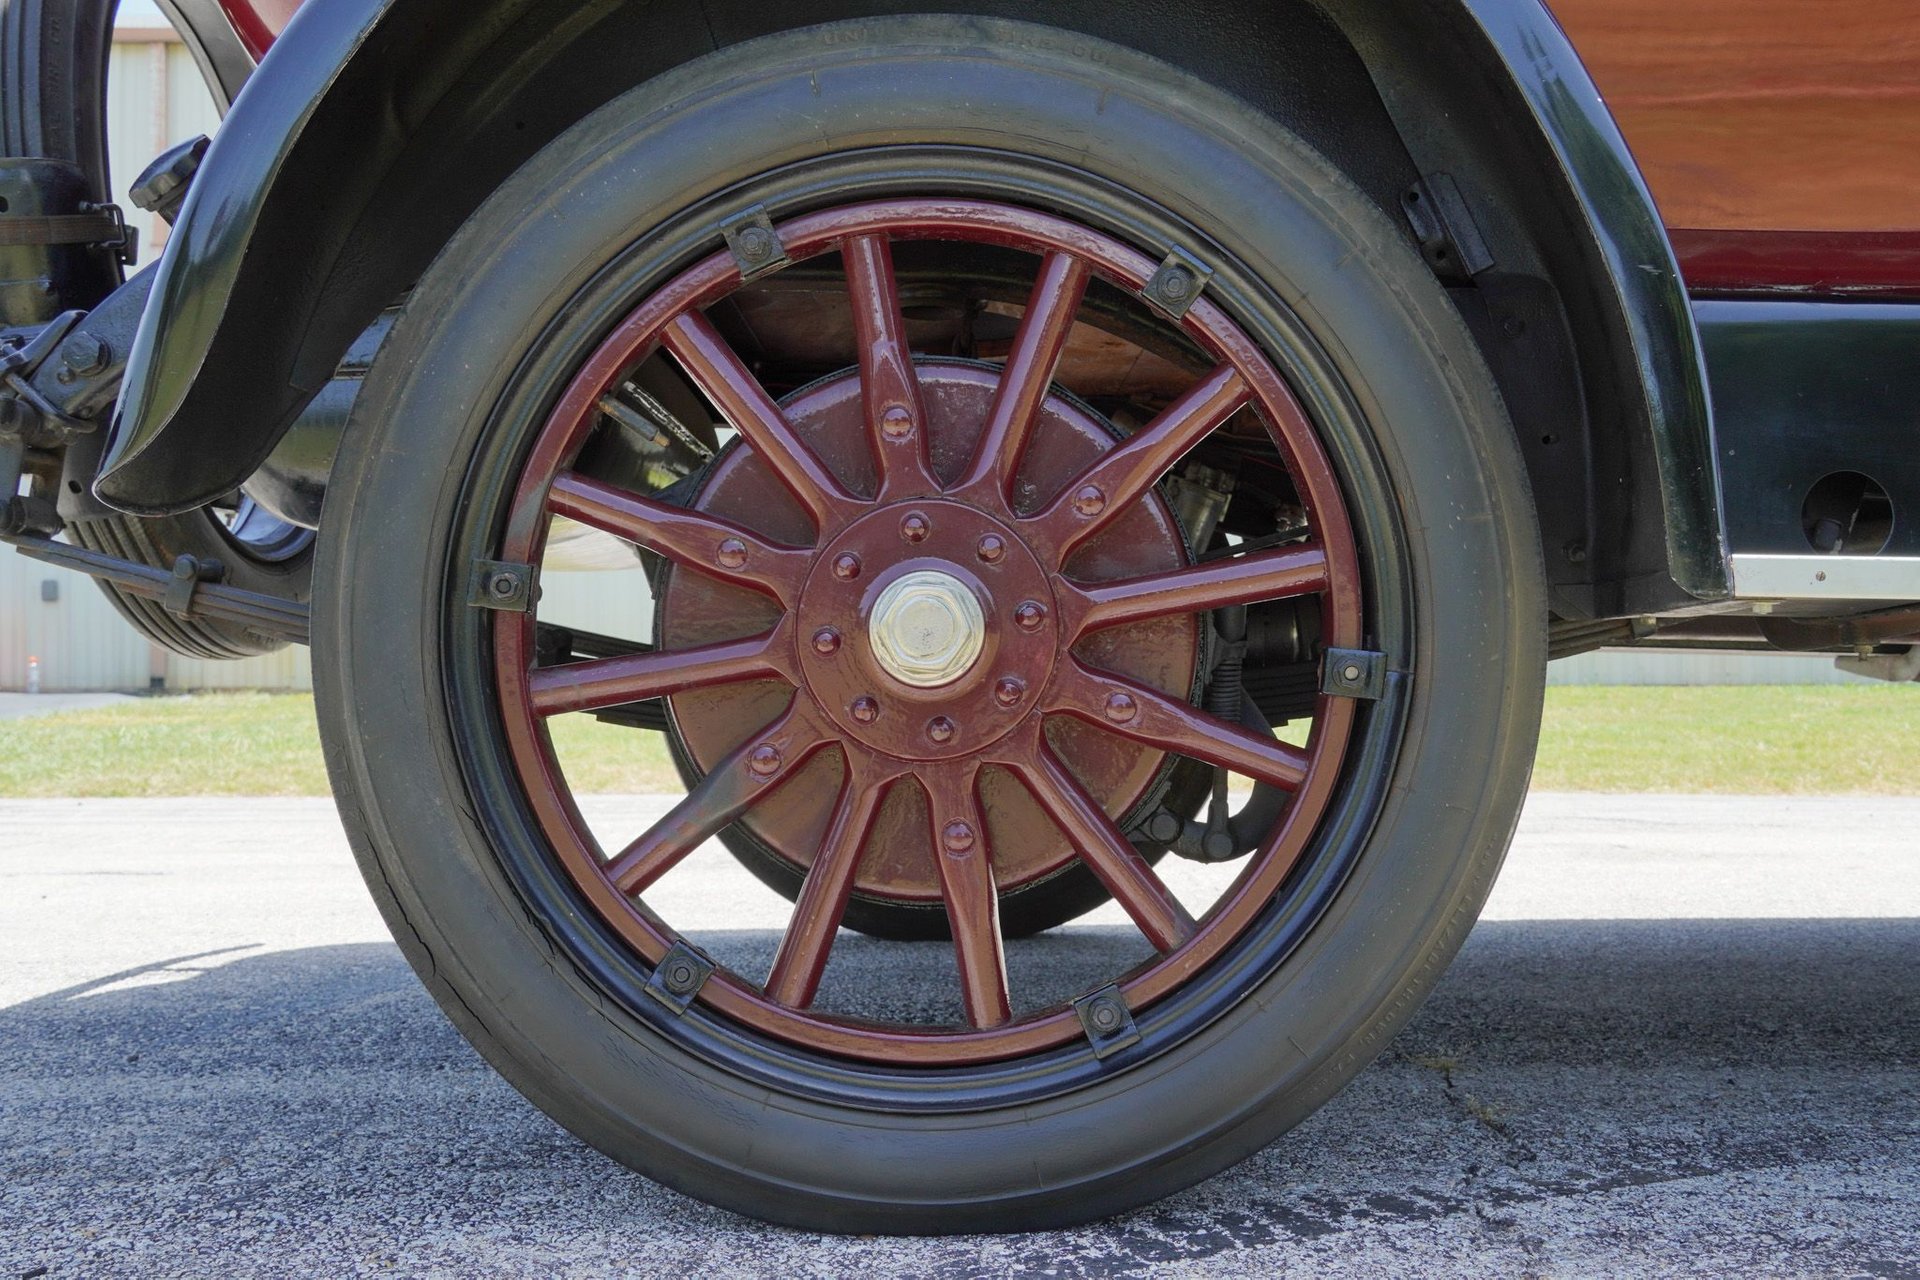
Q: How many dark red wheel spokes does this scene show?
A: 12